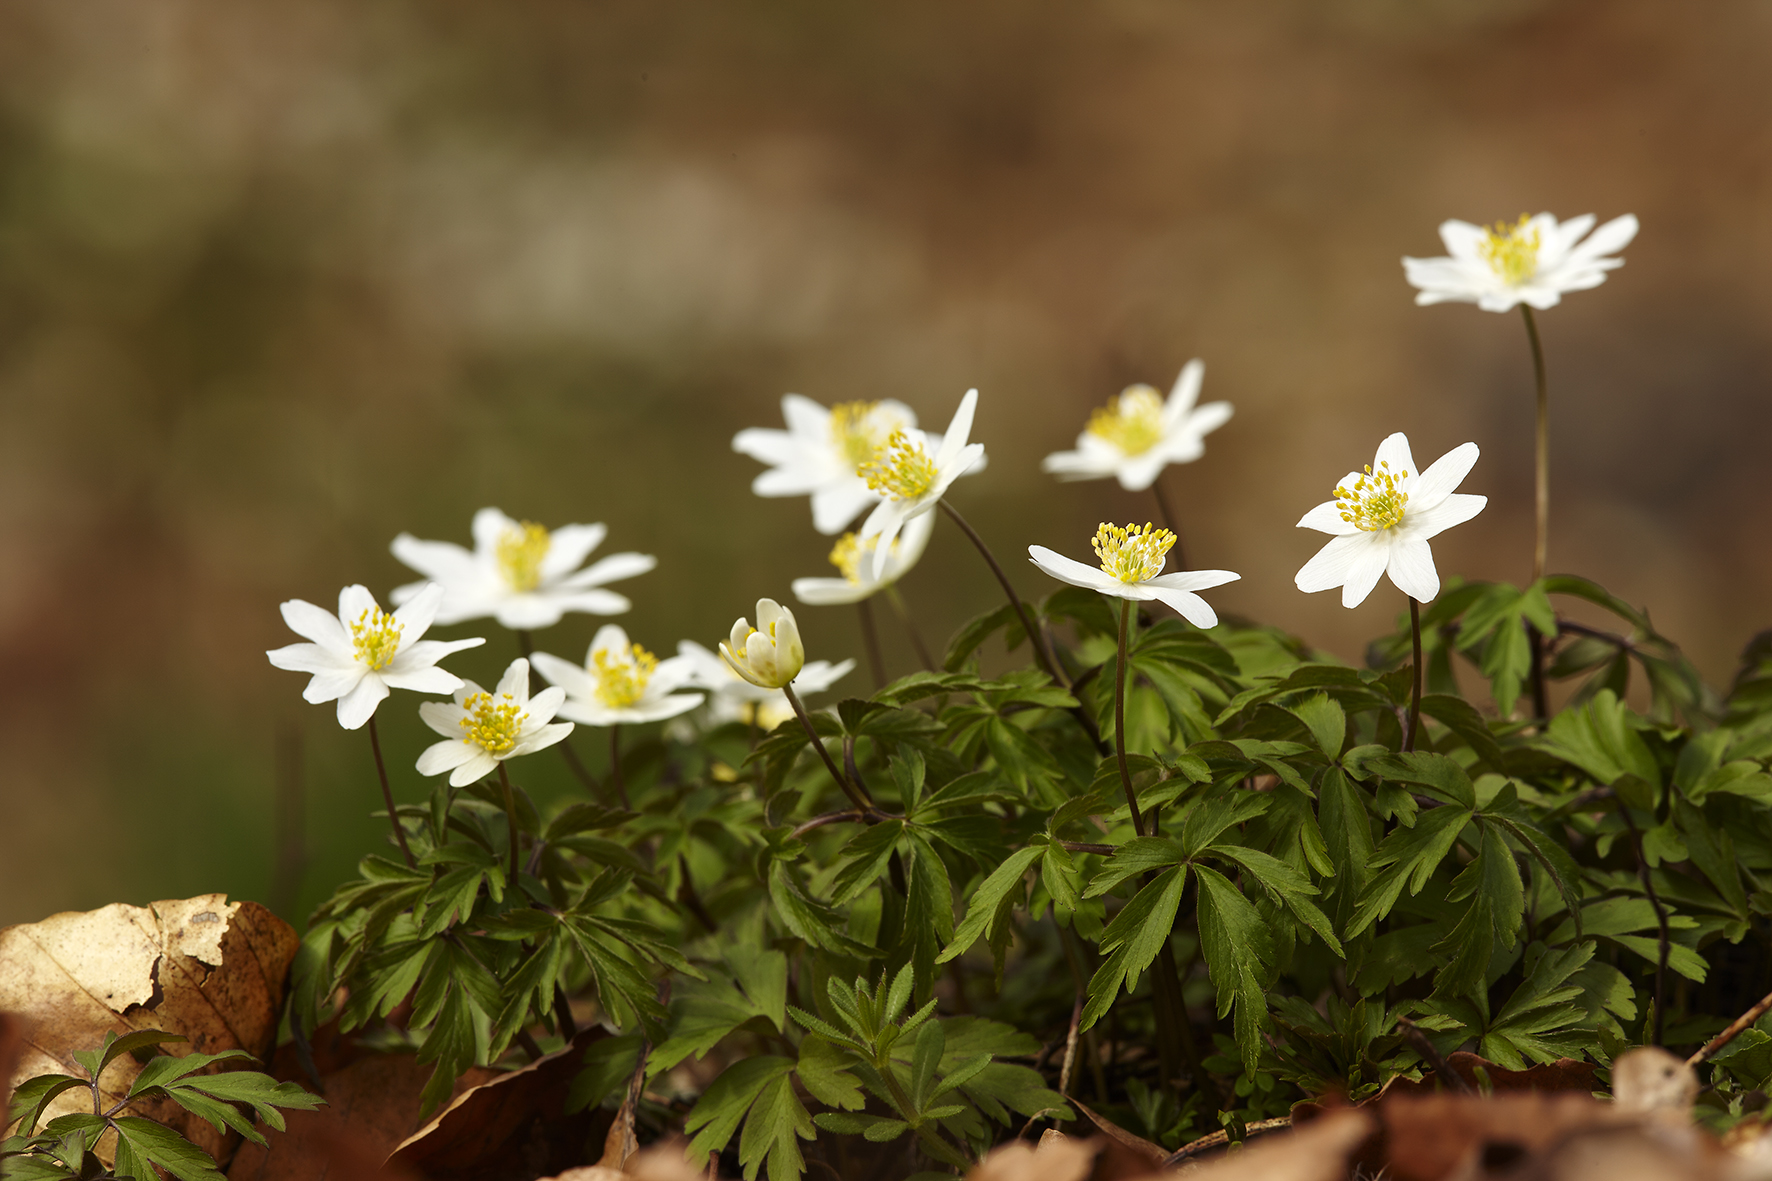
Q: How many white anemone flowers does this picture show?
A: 13